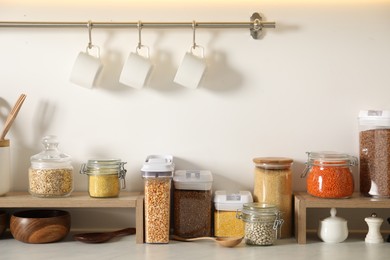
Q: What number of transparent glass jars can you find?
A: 5